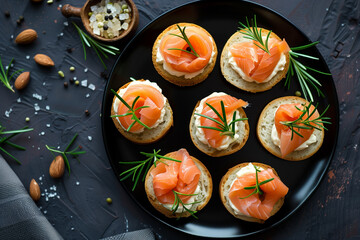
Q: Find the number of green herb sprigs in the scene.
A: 13